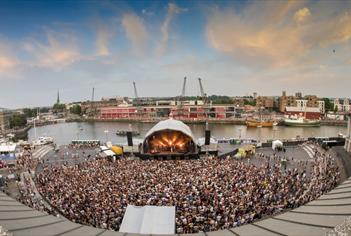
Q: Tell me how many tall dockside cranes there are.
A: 4